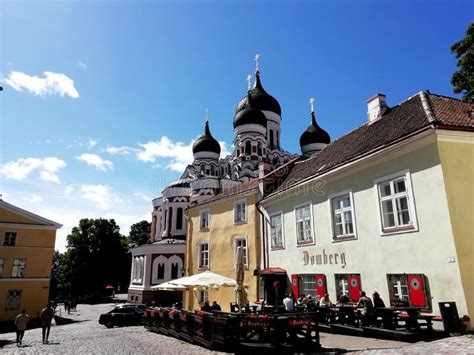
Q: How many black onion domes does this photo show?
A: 4